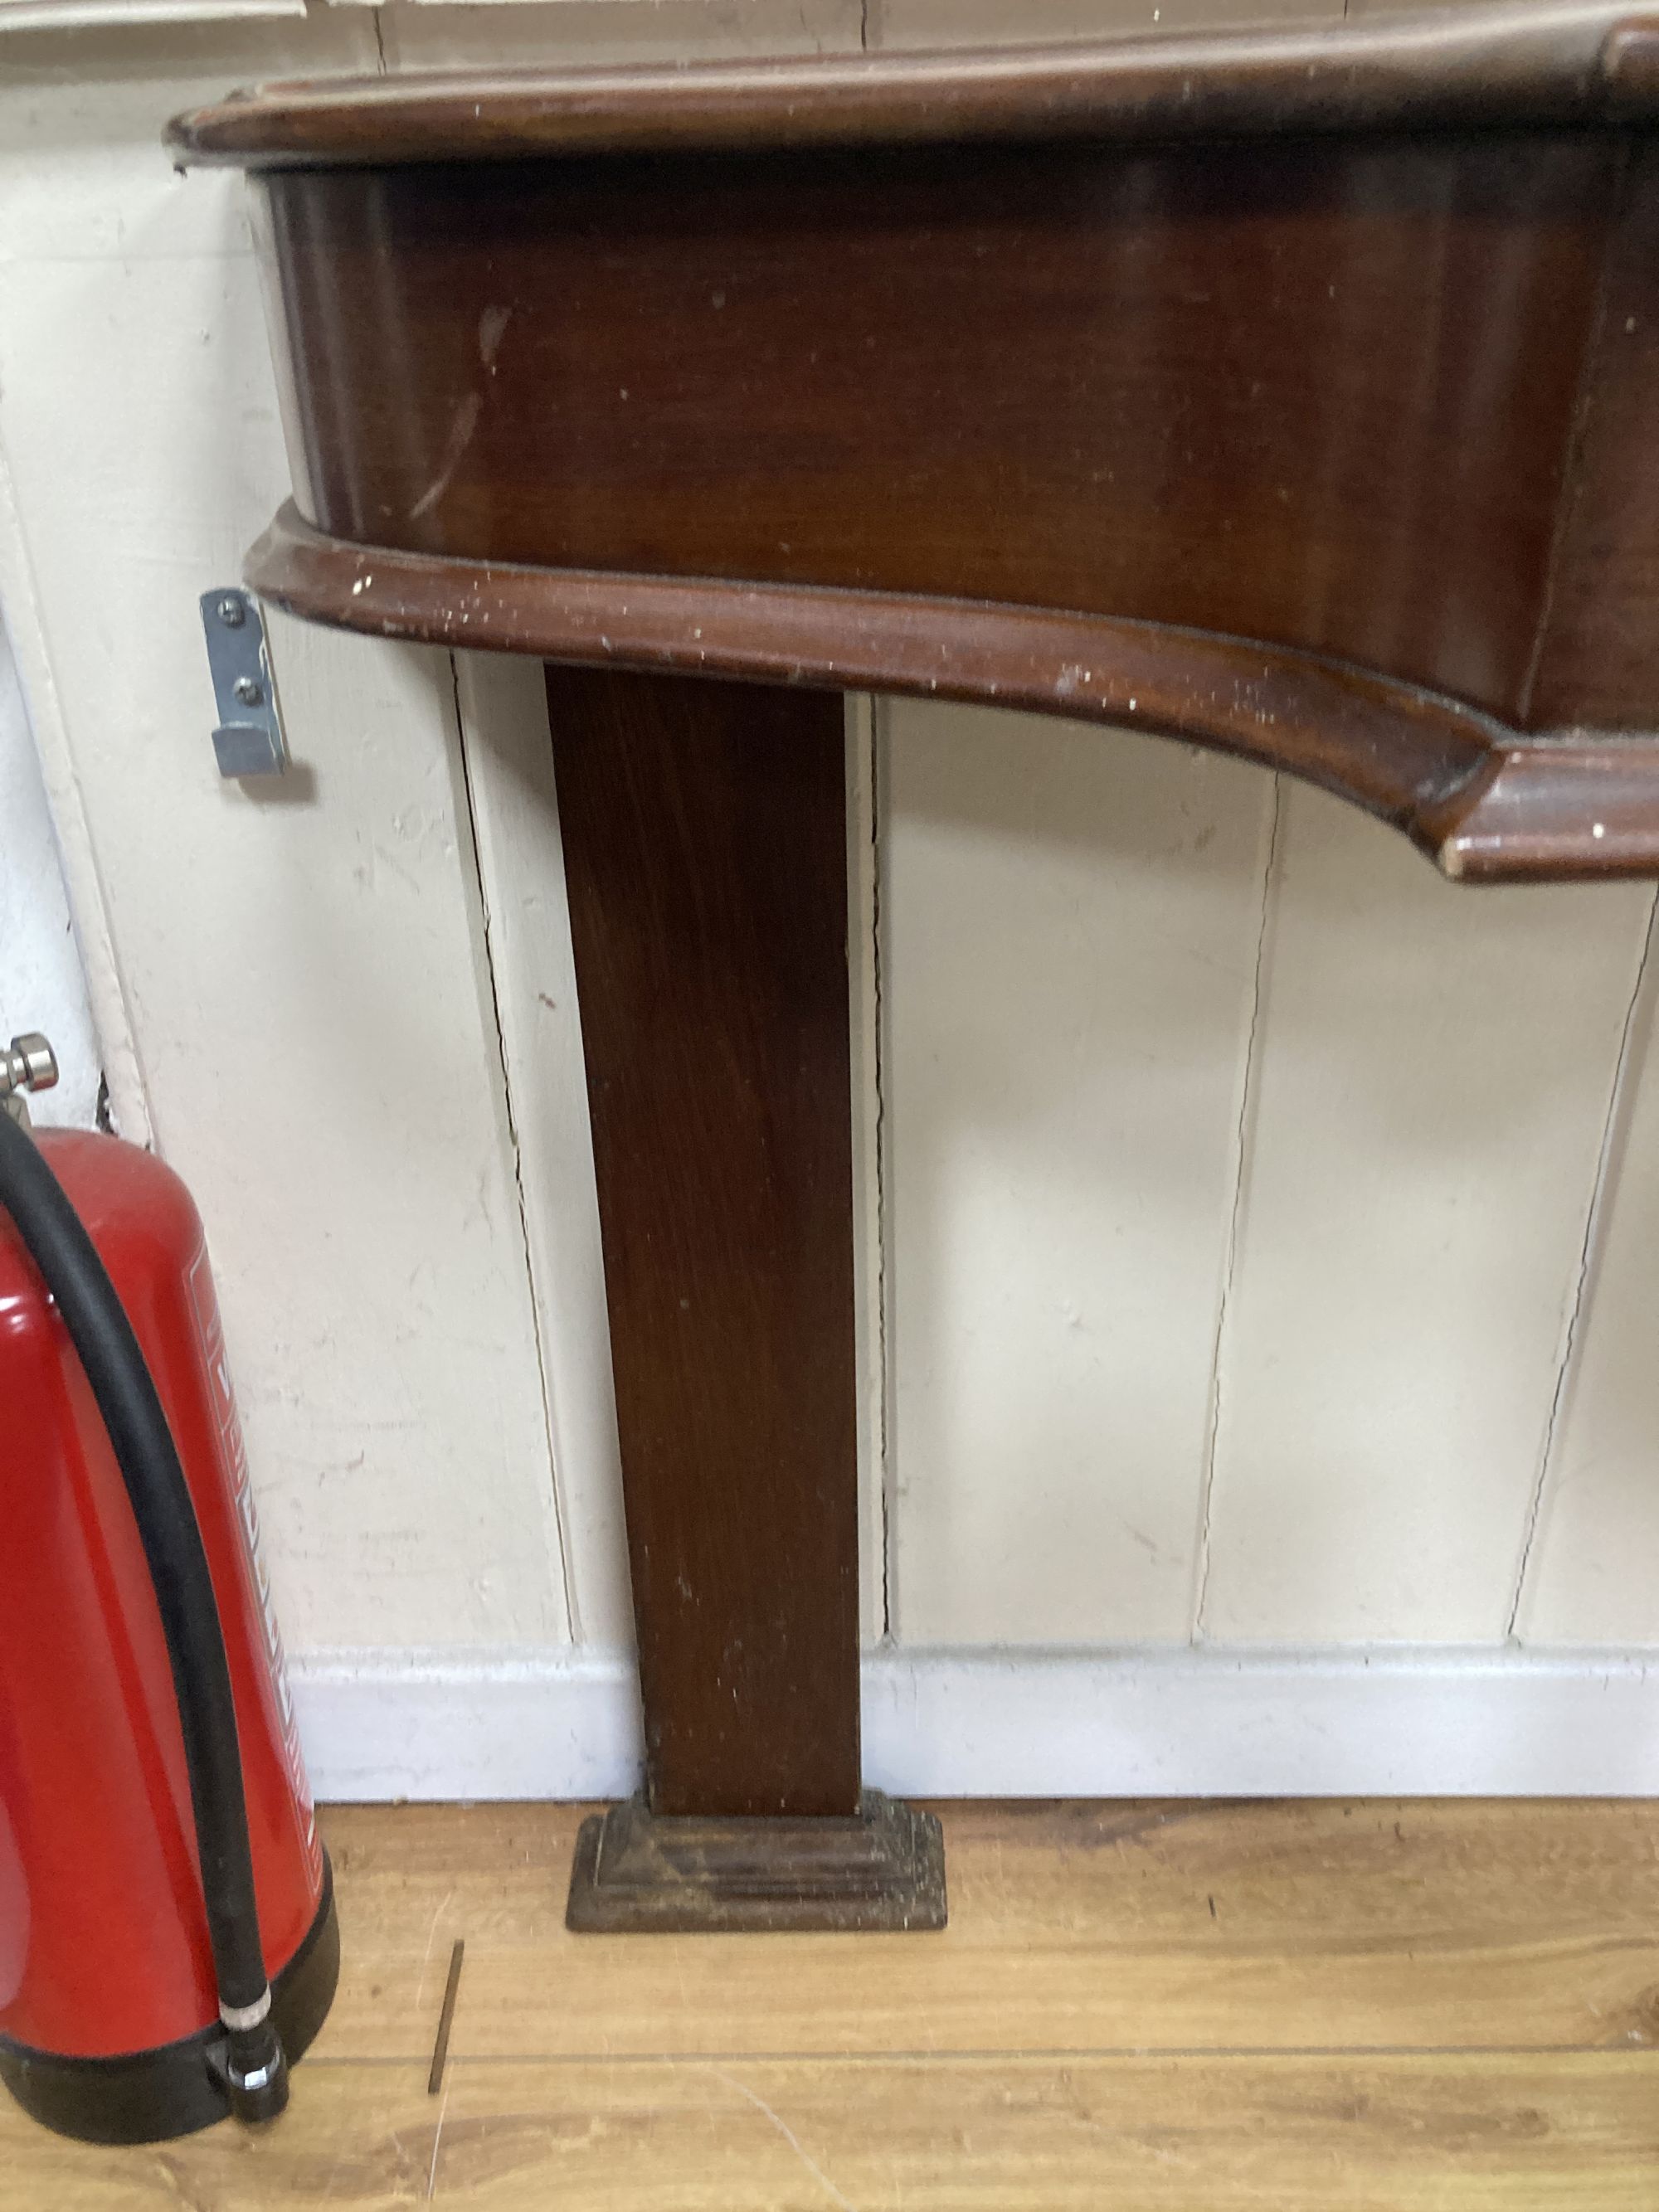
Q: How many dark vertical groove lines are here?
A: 4